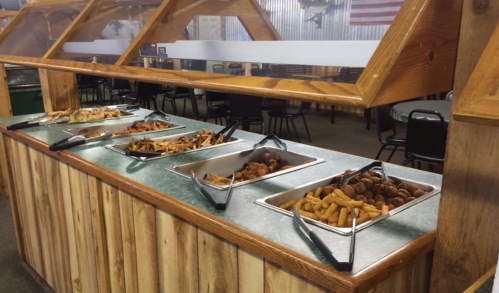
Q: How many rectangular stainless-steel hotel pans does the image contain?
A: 5